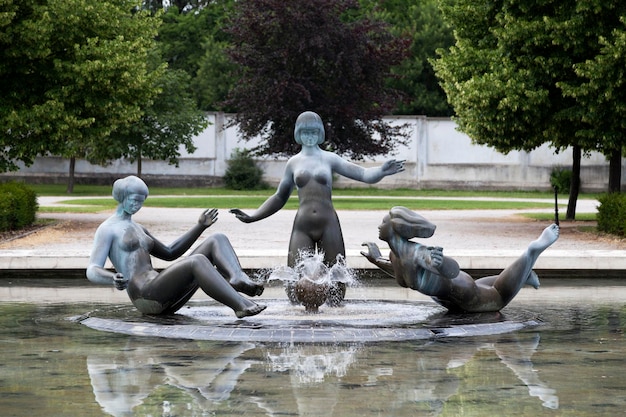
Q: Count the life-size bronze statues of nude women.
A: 3